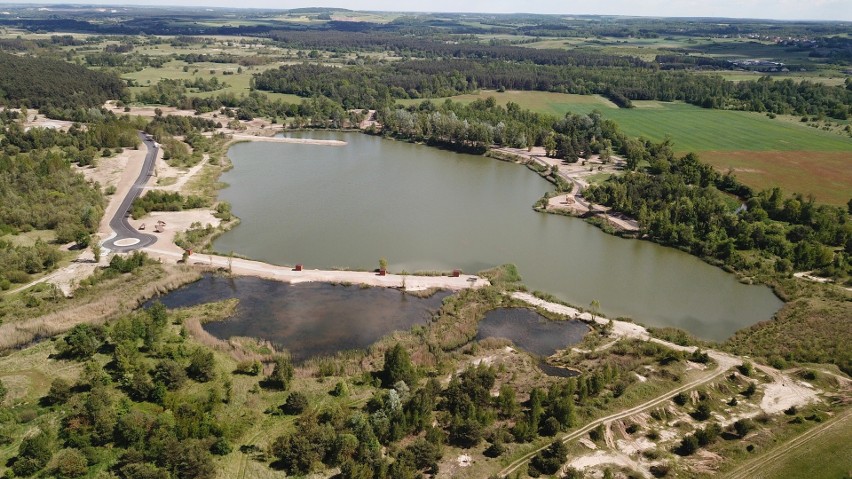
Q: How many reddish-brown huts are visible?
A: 4